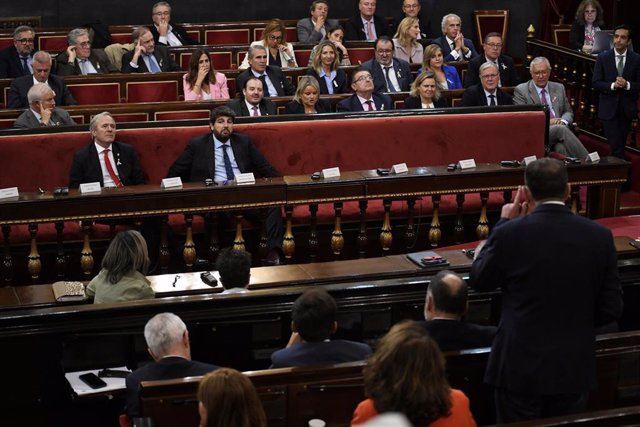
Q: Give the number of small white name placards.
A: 9